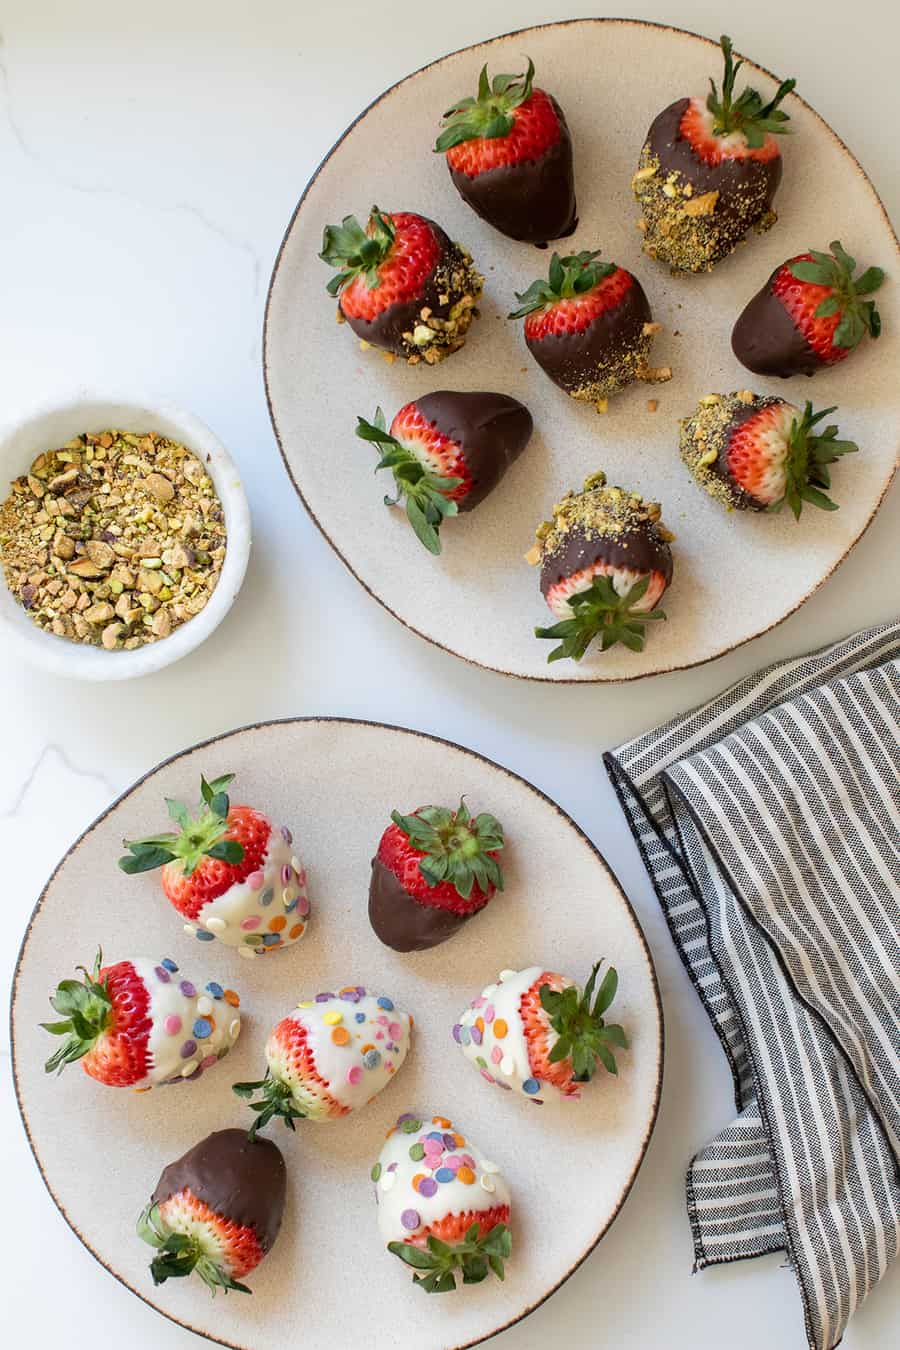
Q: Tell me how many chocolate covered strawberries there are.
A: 15